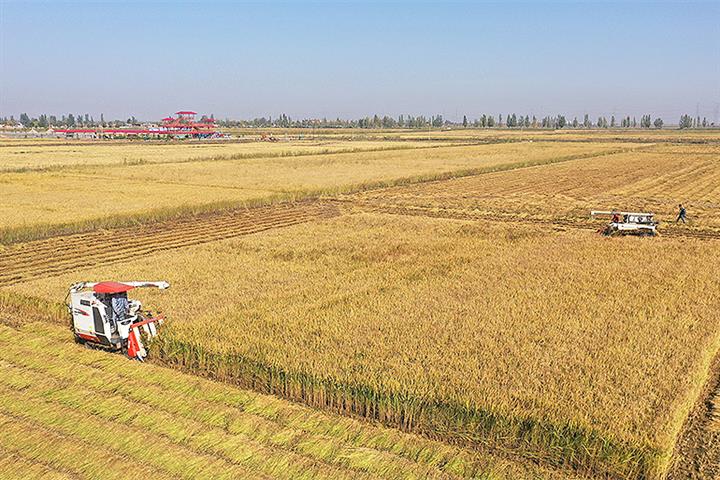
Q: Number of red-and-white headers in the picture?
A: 1